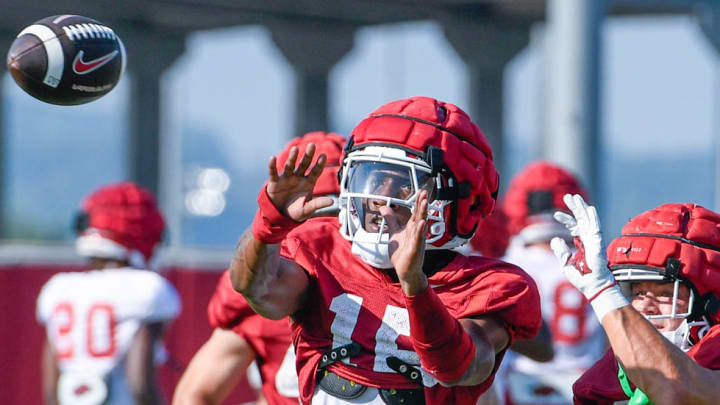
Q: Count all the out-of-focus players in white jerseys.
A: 2